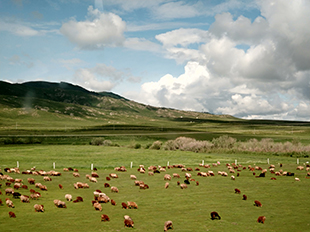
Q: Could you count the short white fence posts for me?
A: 9